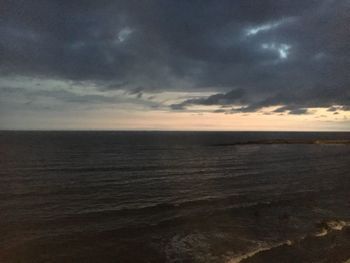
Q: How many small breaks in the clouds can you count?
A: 3